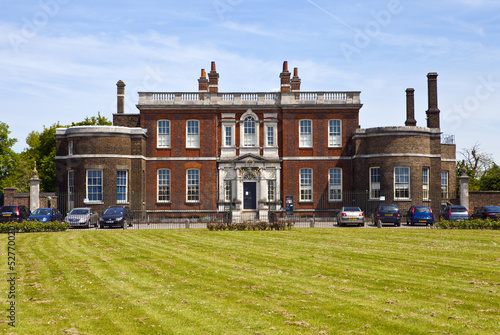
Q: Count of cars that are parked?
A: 9